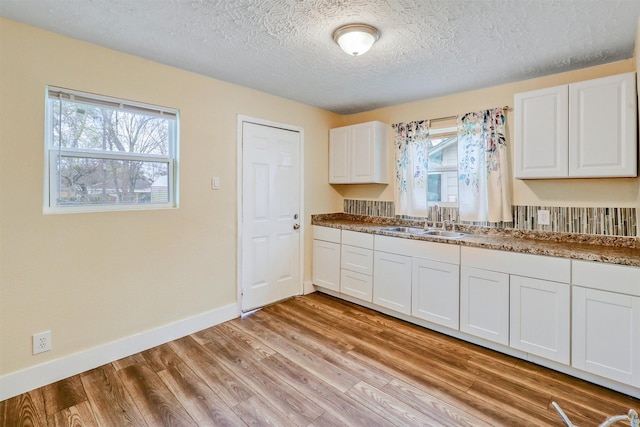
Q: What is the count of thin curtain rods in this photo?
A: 1